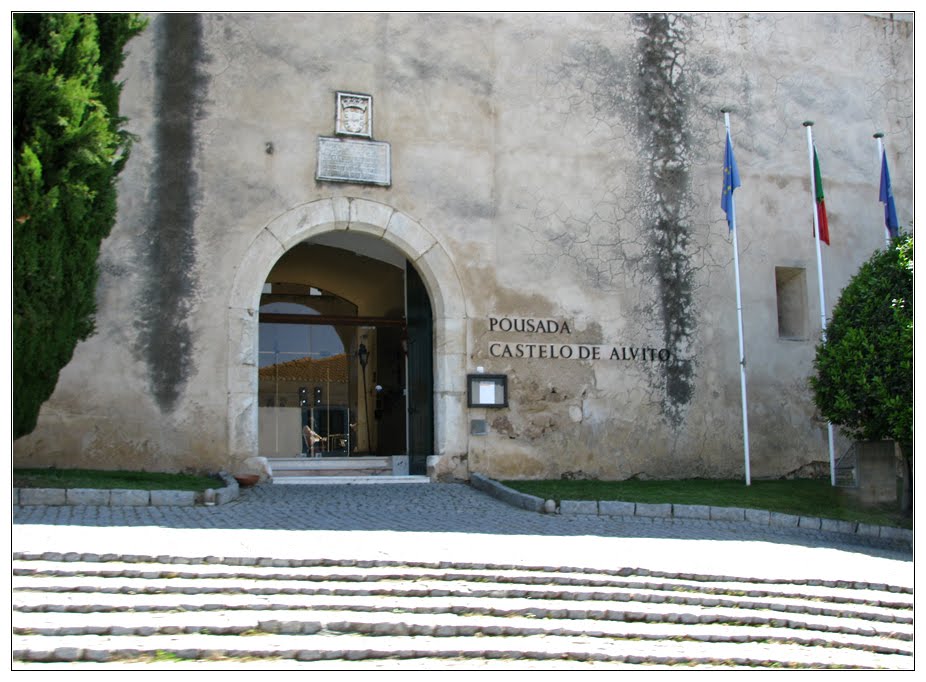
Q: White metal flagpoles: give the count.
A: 3